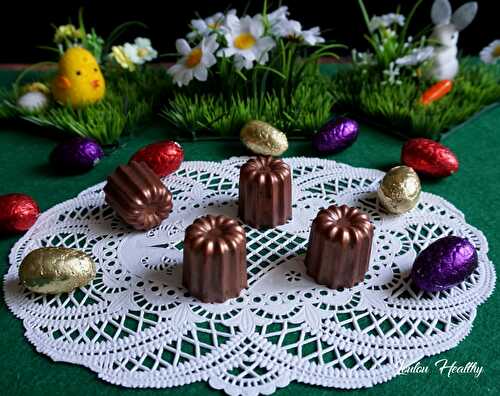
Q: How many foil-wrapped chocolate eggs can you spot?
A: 9